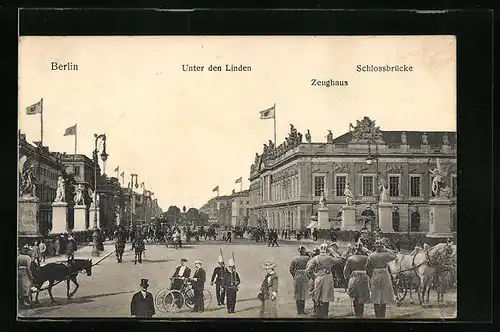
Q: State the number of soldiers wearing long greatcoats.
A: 4